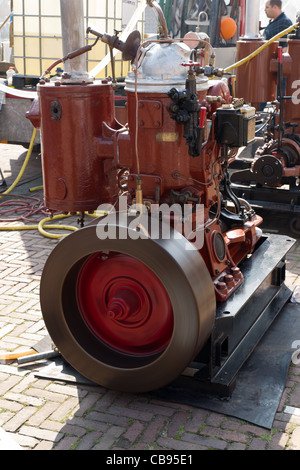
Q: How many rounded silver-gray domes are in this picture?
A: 1